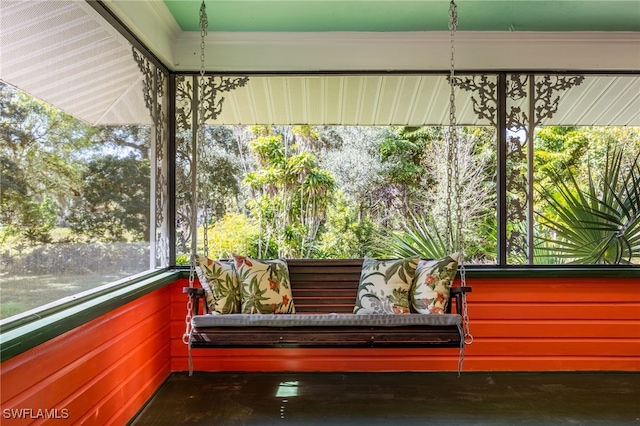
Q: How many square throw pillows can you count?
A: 4